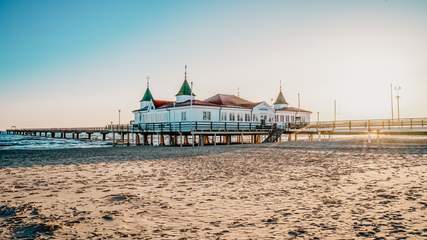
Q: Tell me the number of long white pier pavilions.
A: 1